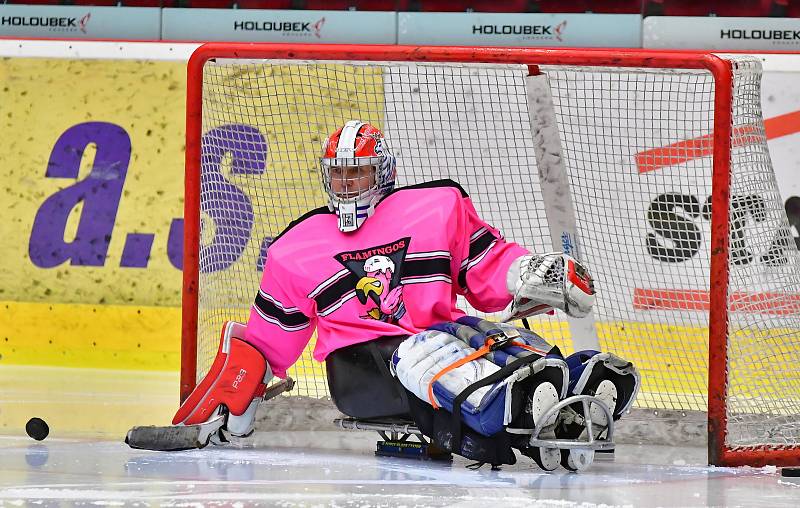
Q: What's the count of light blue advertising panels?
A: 4